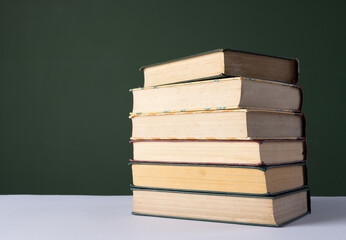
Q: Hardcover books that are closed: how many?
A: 6